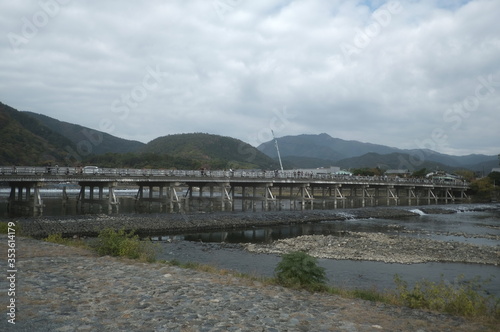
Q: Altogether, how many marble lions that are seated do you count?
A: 0